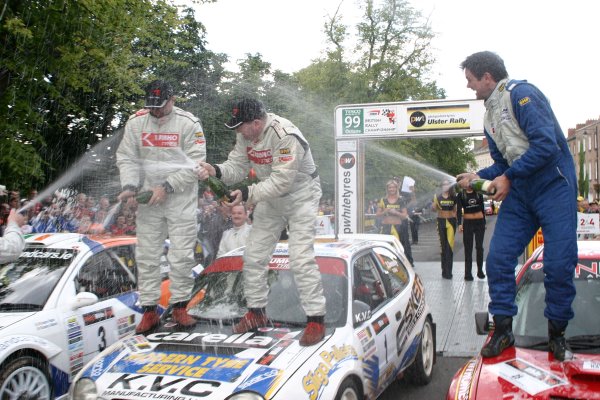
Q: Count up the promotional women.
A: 3